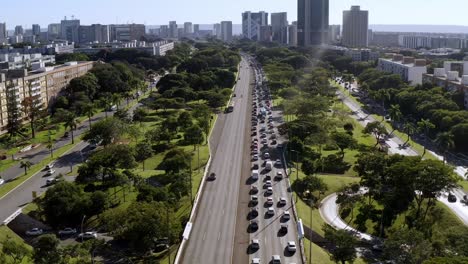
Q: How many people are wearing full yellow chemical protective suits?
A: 0